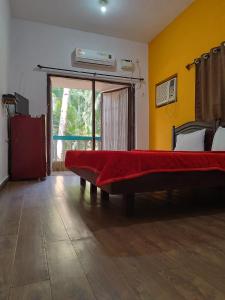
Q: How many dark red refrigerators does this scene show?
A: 1